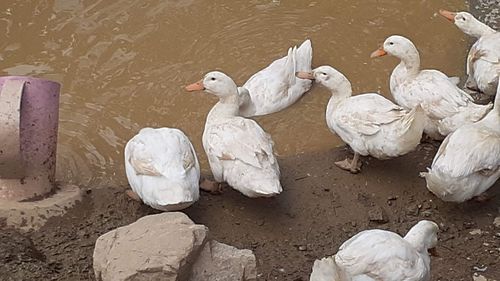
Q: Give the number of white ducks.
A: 8